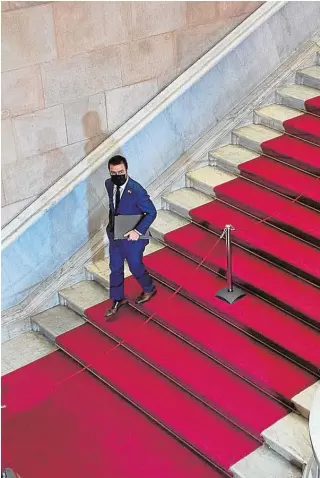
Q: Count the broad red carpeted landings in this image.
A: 1